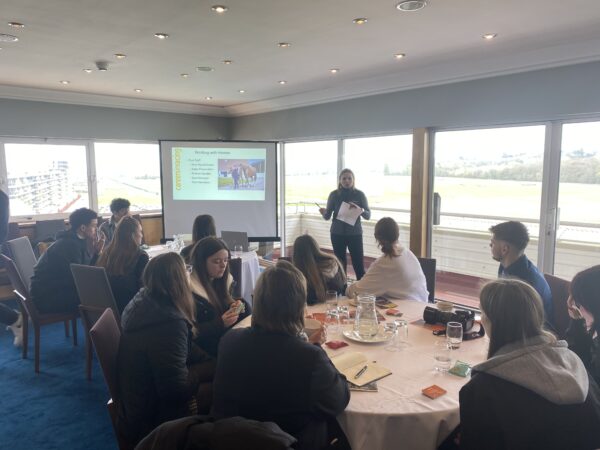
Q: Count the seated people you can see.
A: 12